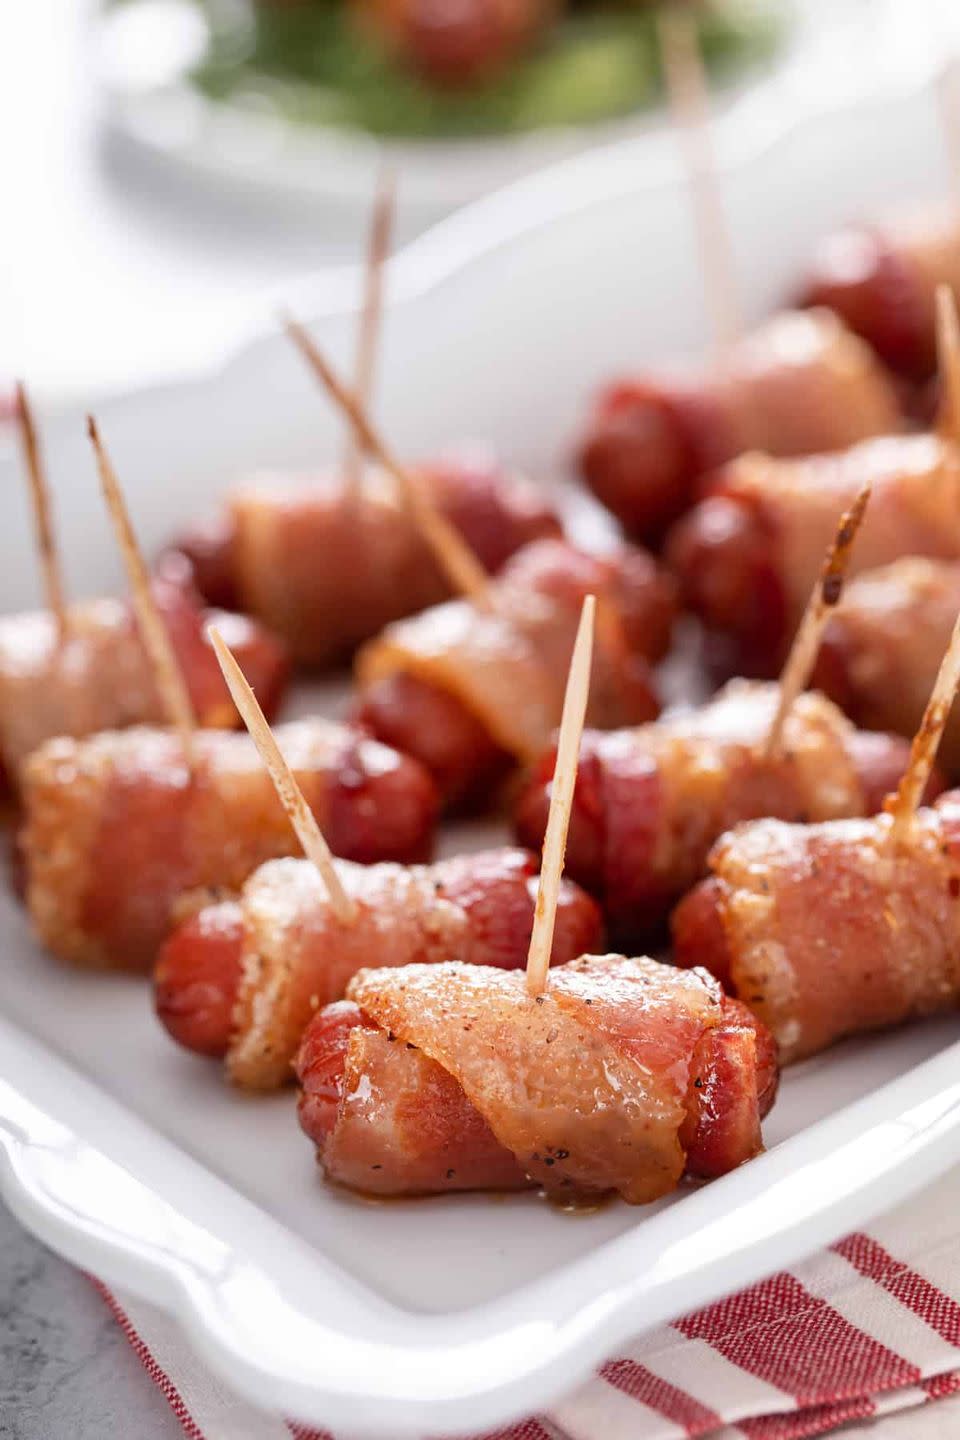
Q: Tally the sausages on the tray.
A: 12